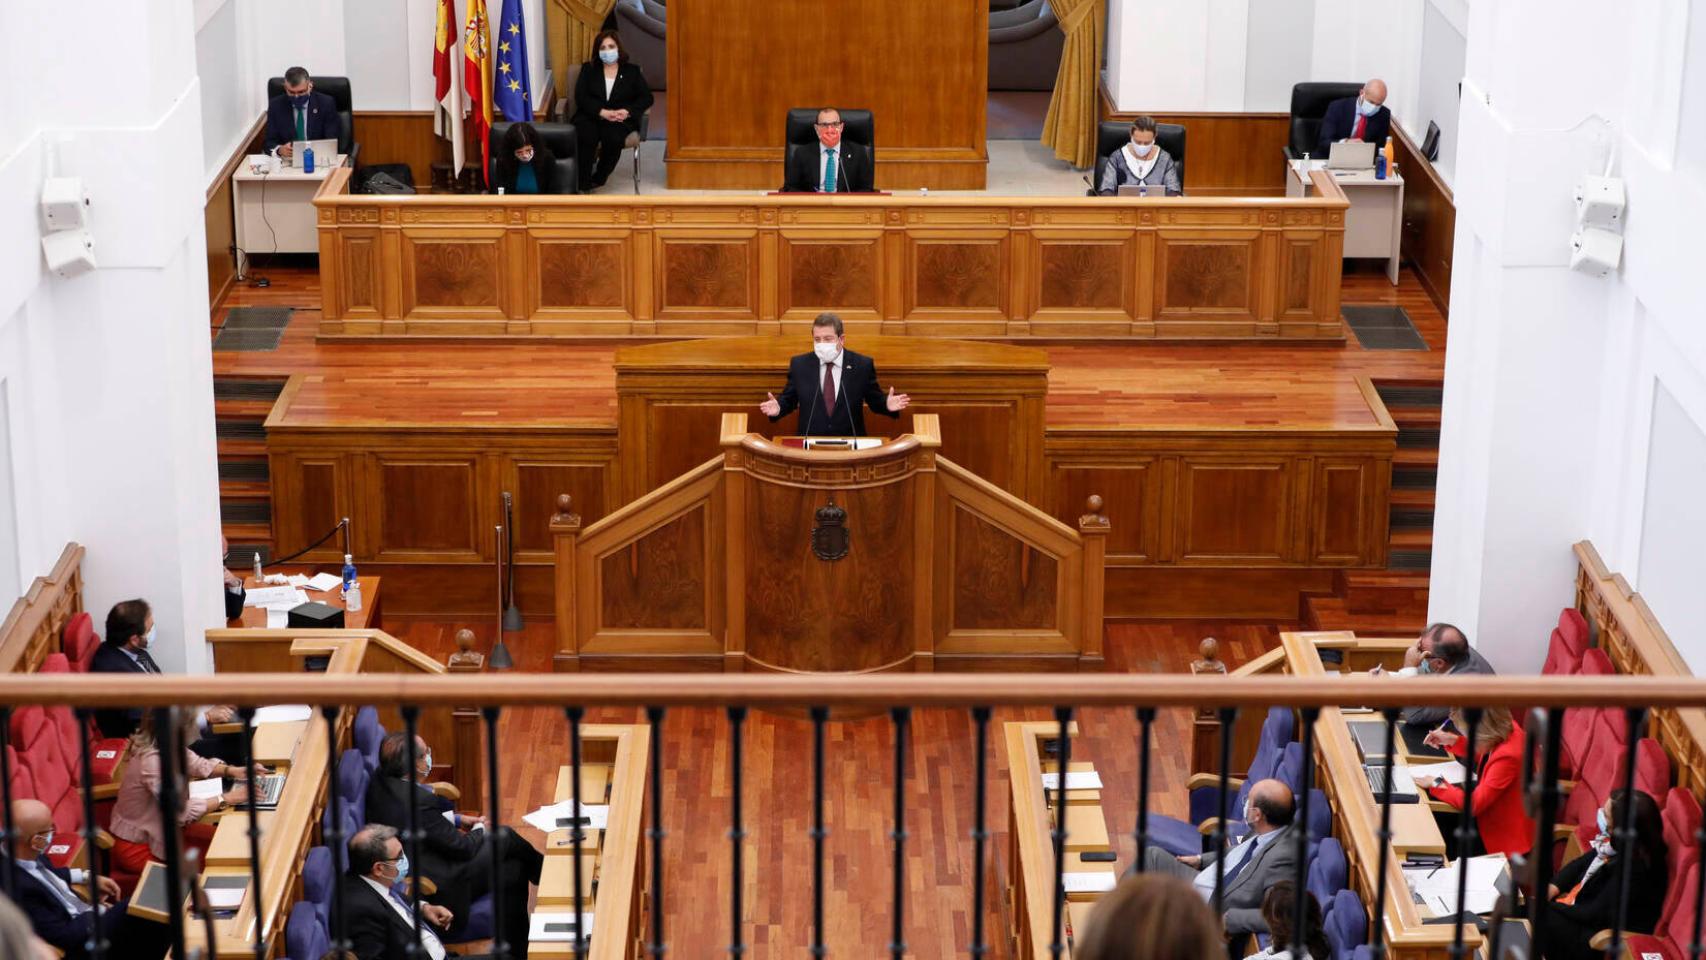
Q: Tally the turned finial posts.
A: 4